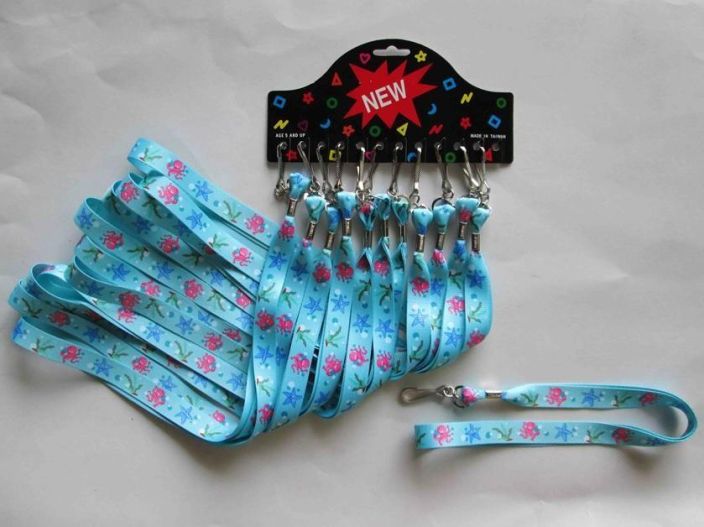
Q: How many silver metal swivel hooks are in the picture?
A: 12